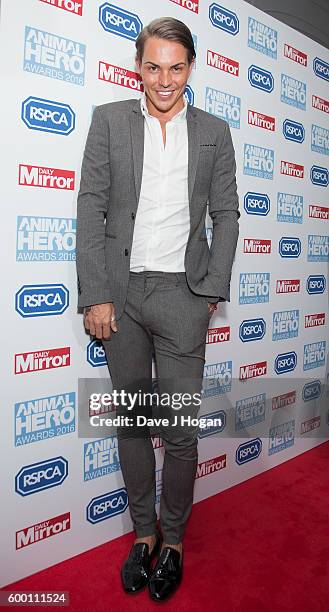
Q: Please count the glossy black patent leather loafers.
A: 2